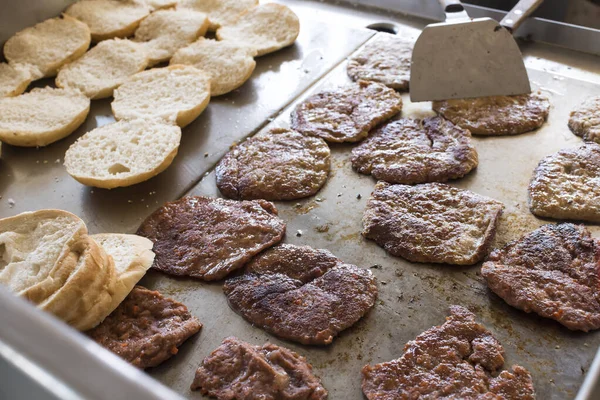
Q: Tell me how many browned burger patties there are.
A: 14